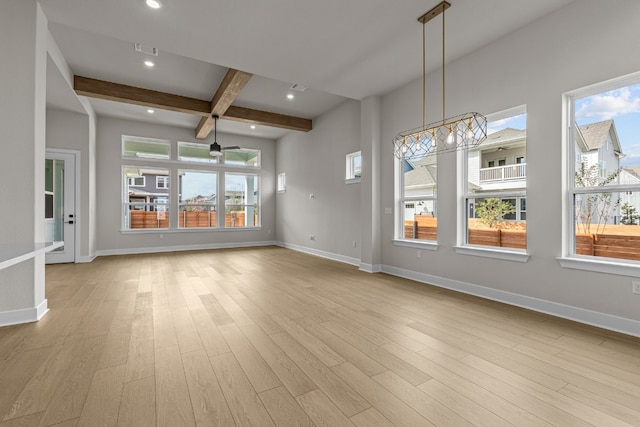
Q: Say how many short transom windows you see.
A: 3